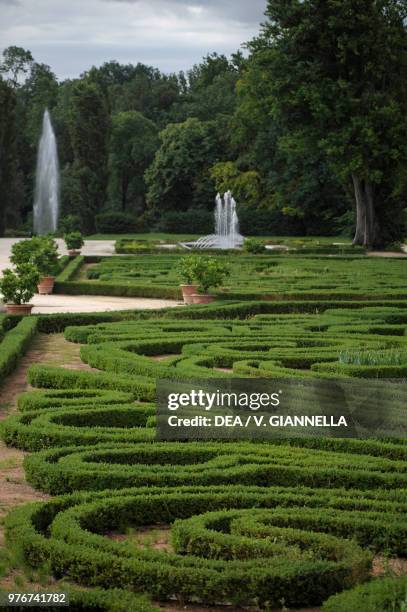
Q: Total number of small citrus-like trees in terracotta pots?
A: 5